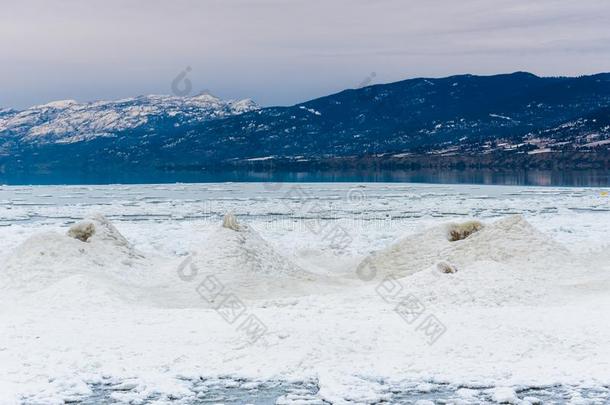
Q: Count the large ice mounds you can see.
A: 3